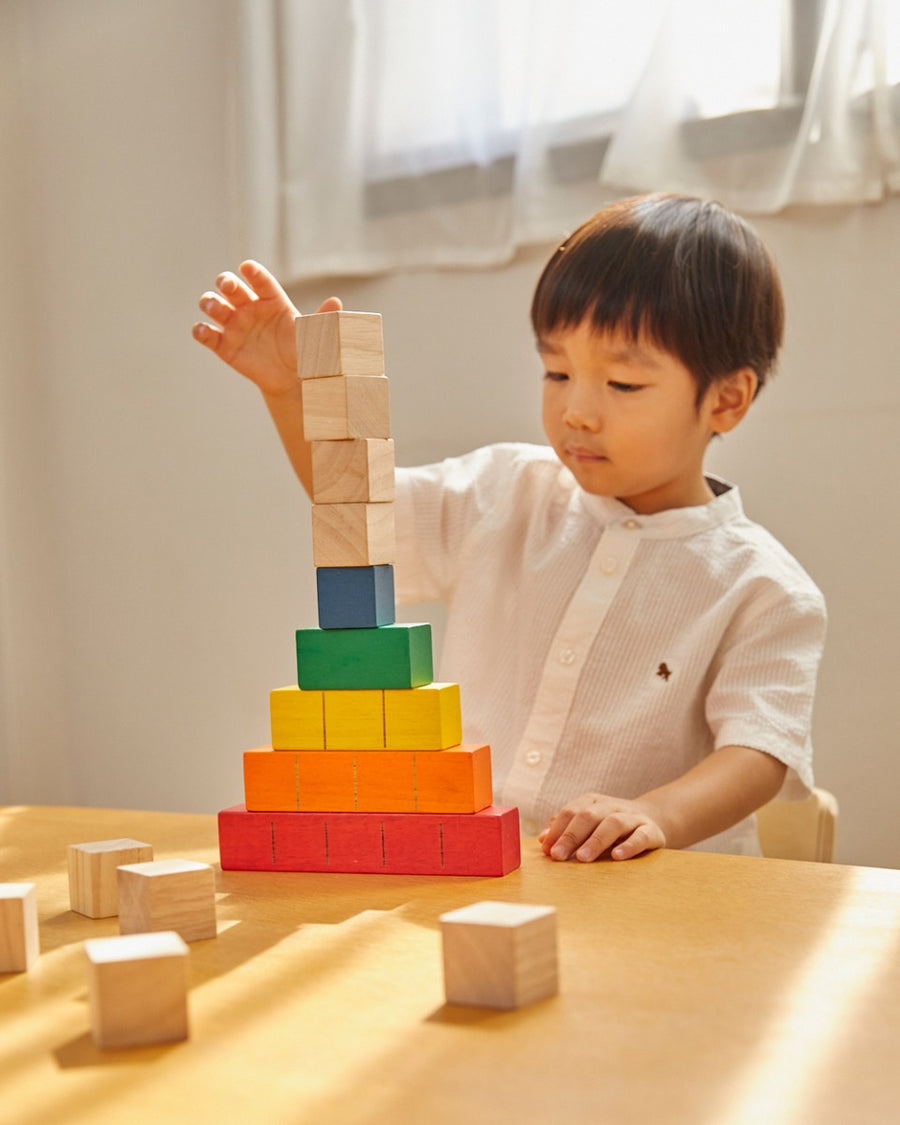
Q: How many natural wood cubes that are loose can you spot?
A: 5